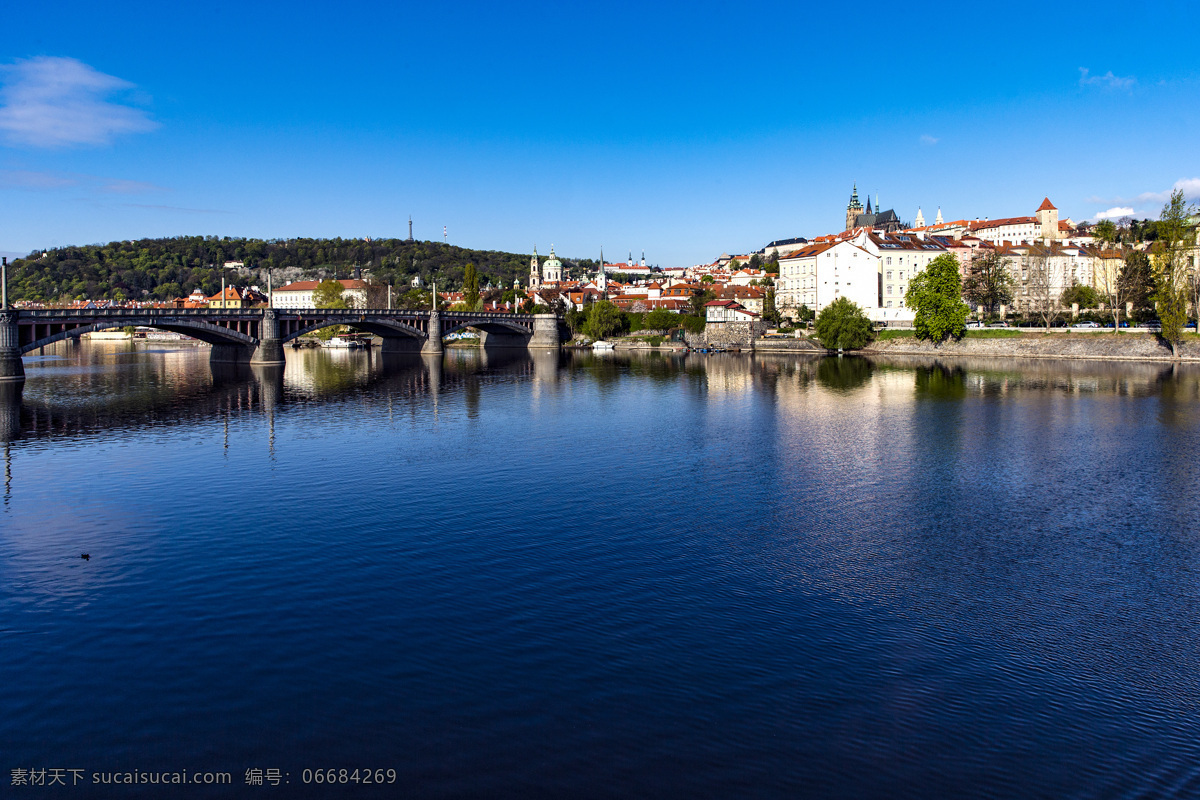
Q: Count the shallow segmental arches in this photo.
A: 3